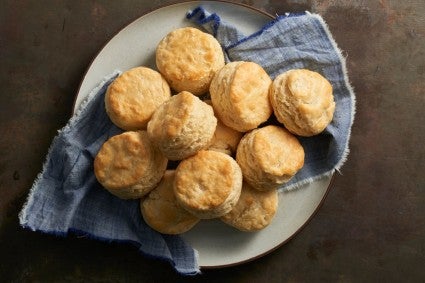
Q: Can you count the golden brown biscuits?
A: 11